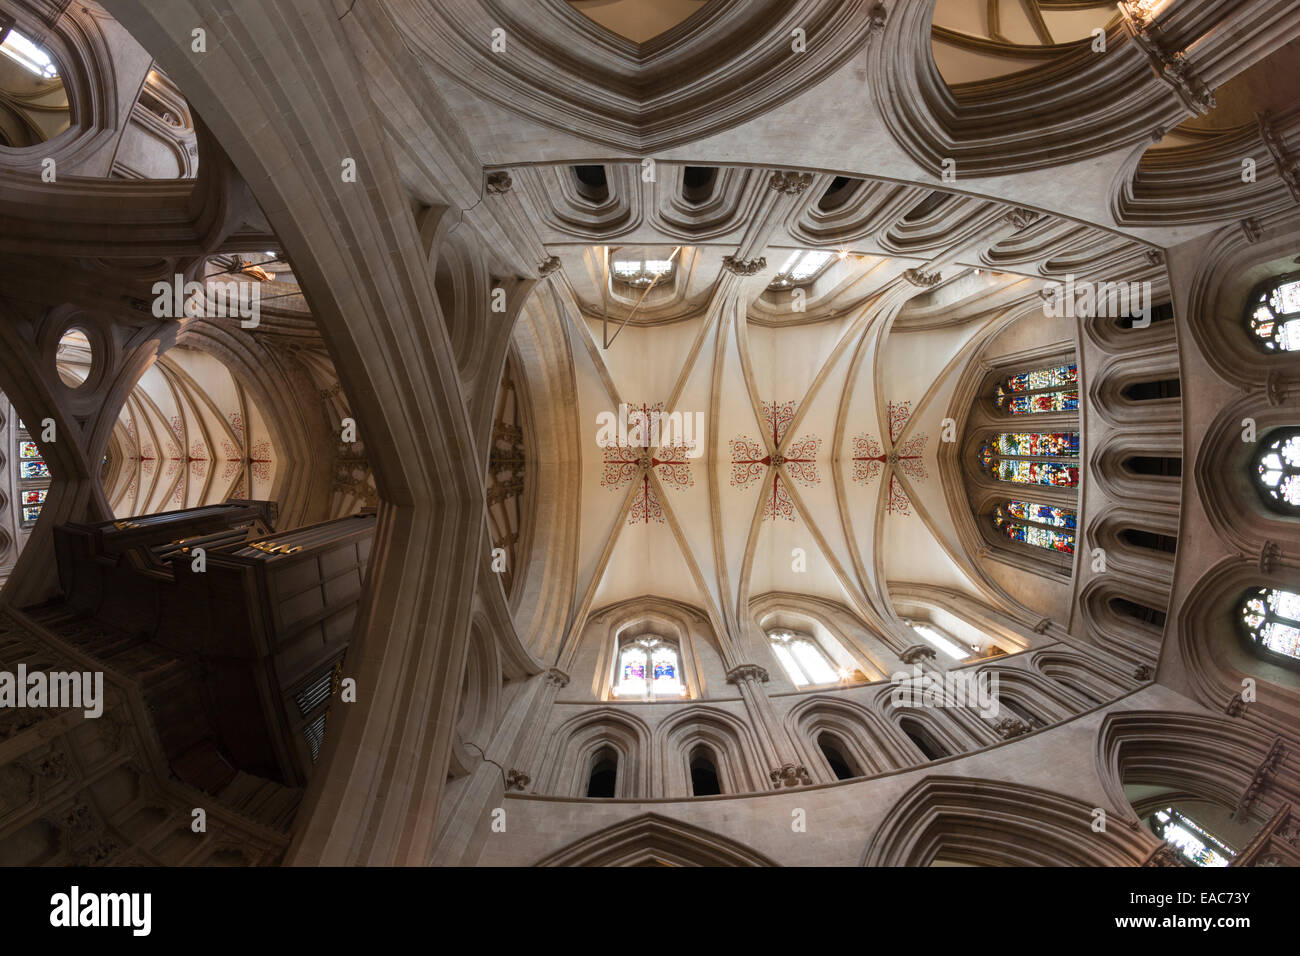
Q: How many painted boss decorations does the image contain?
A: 6